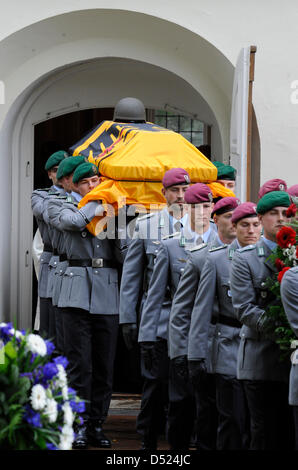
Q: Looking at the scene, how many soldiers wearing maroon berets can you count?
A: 6